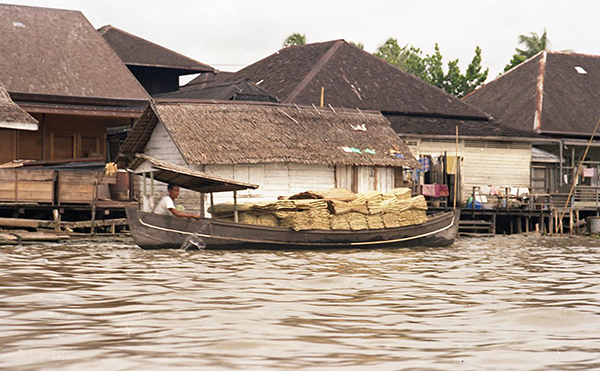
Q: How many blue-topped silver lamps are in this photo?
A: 0